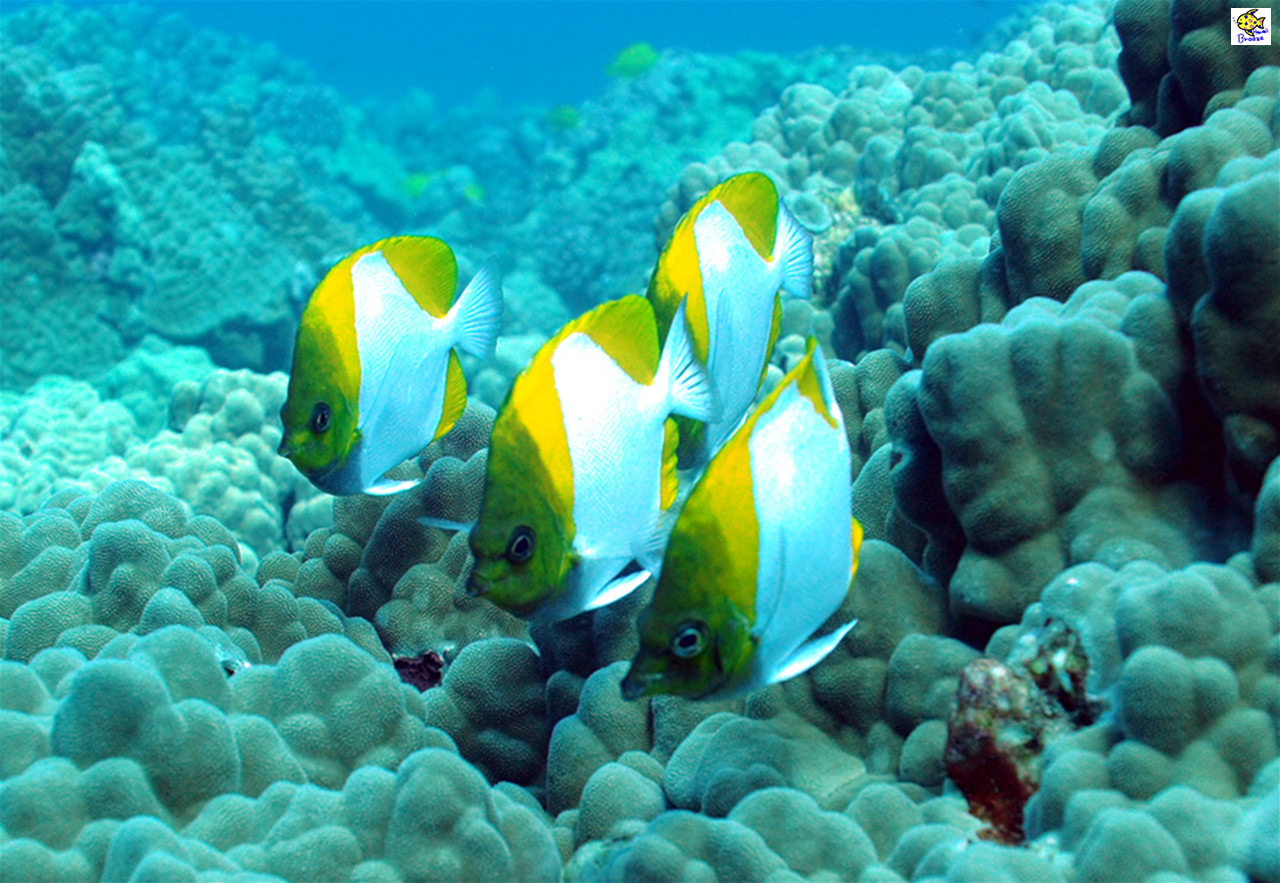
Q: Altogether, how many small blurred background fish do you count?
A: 4